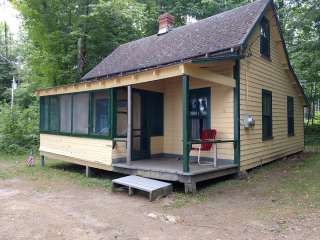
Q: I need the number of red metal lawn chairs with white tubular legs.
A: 1